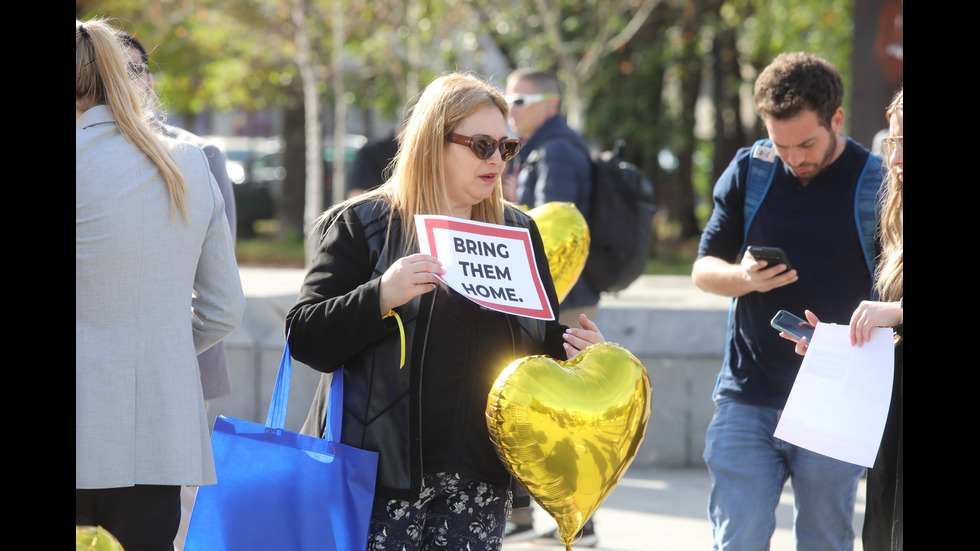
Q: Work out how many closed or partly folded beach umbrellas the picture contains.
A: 0